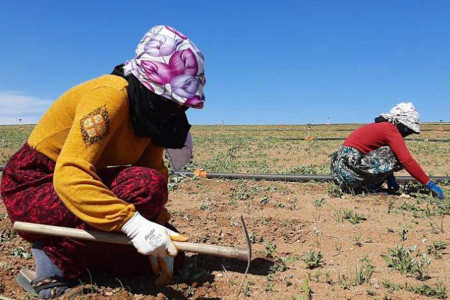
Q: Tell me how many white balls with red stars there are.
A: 0